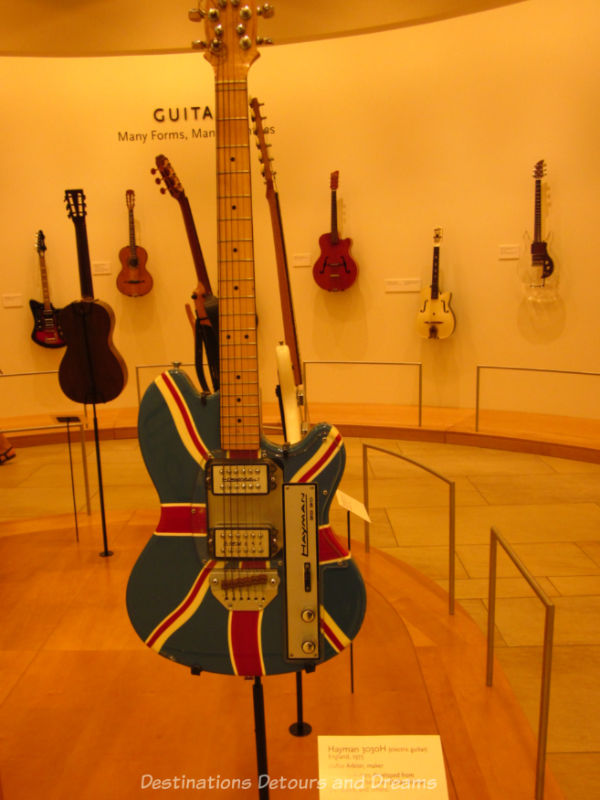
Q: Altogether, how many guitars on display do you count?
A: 9